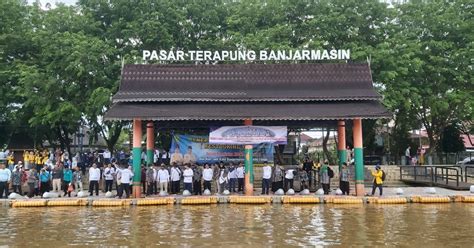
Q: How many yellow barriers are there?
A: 11